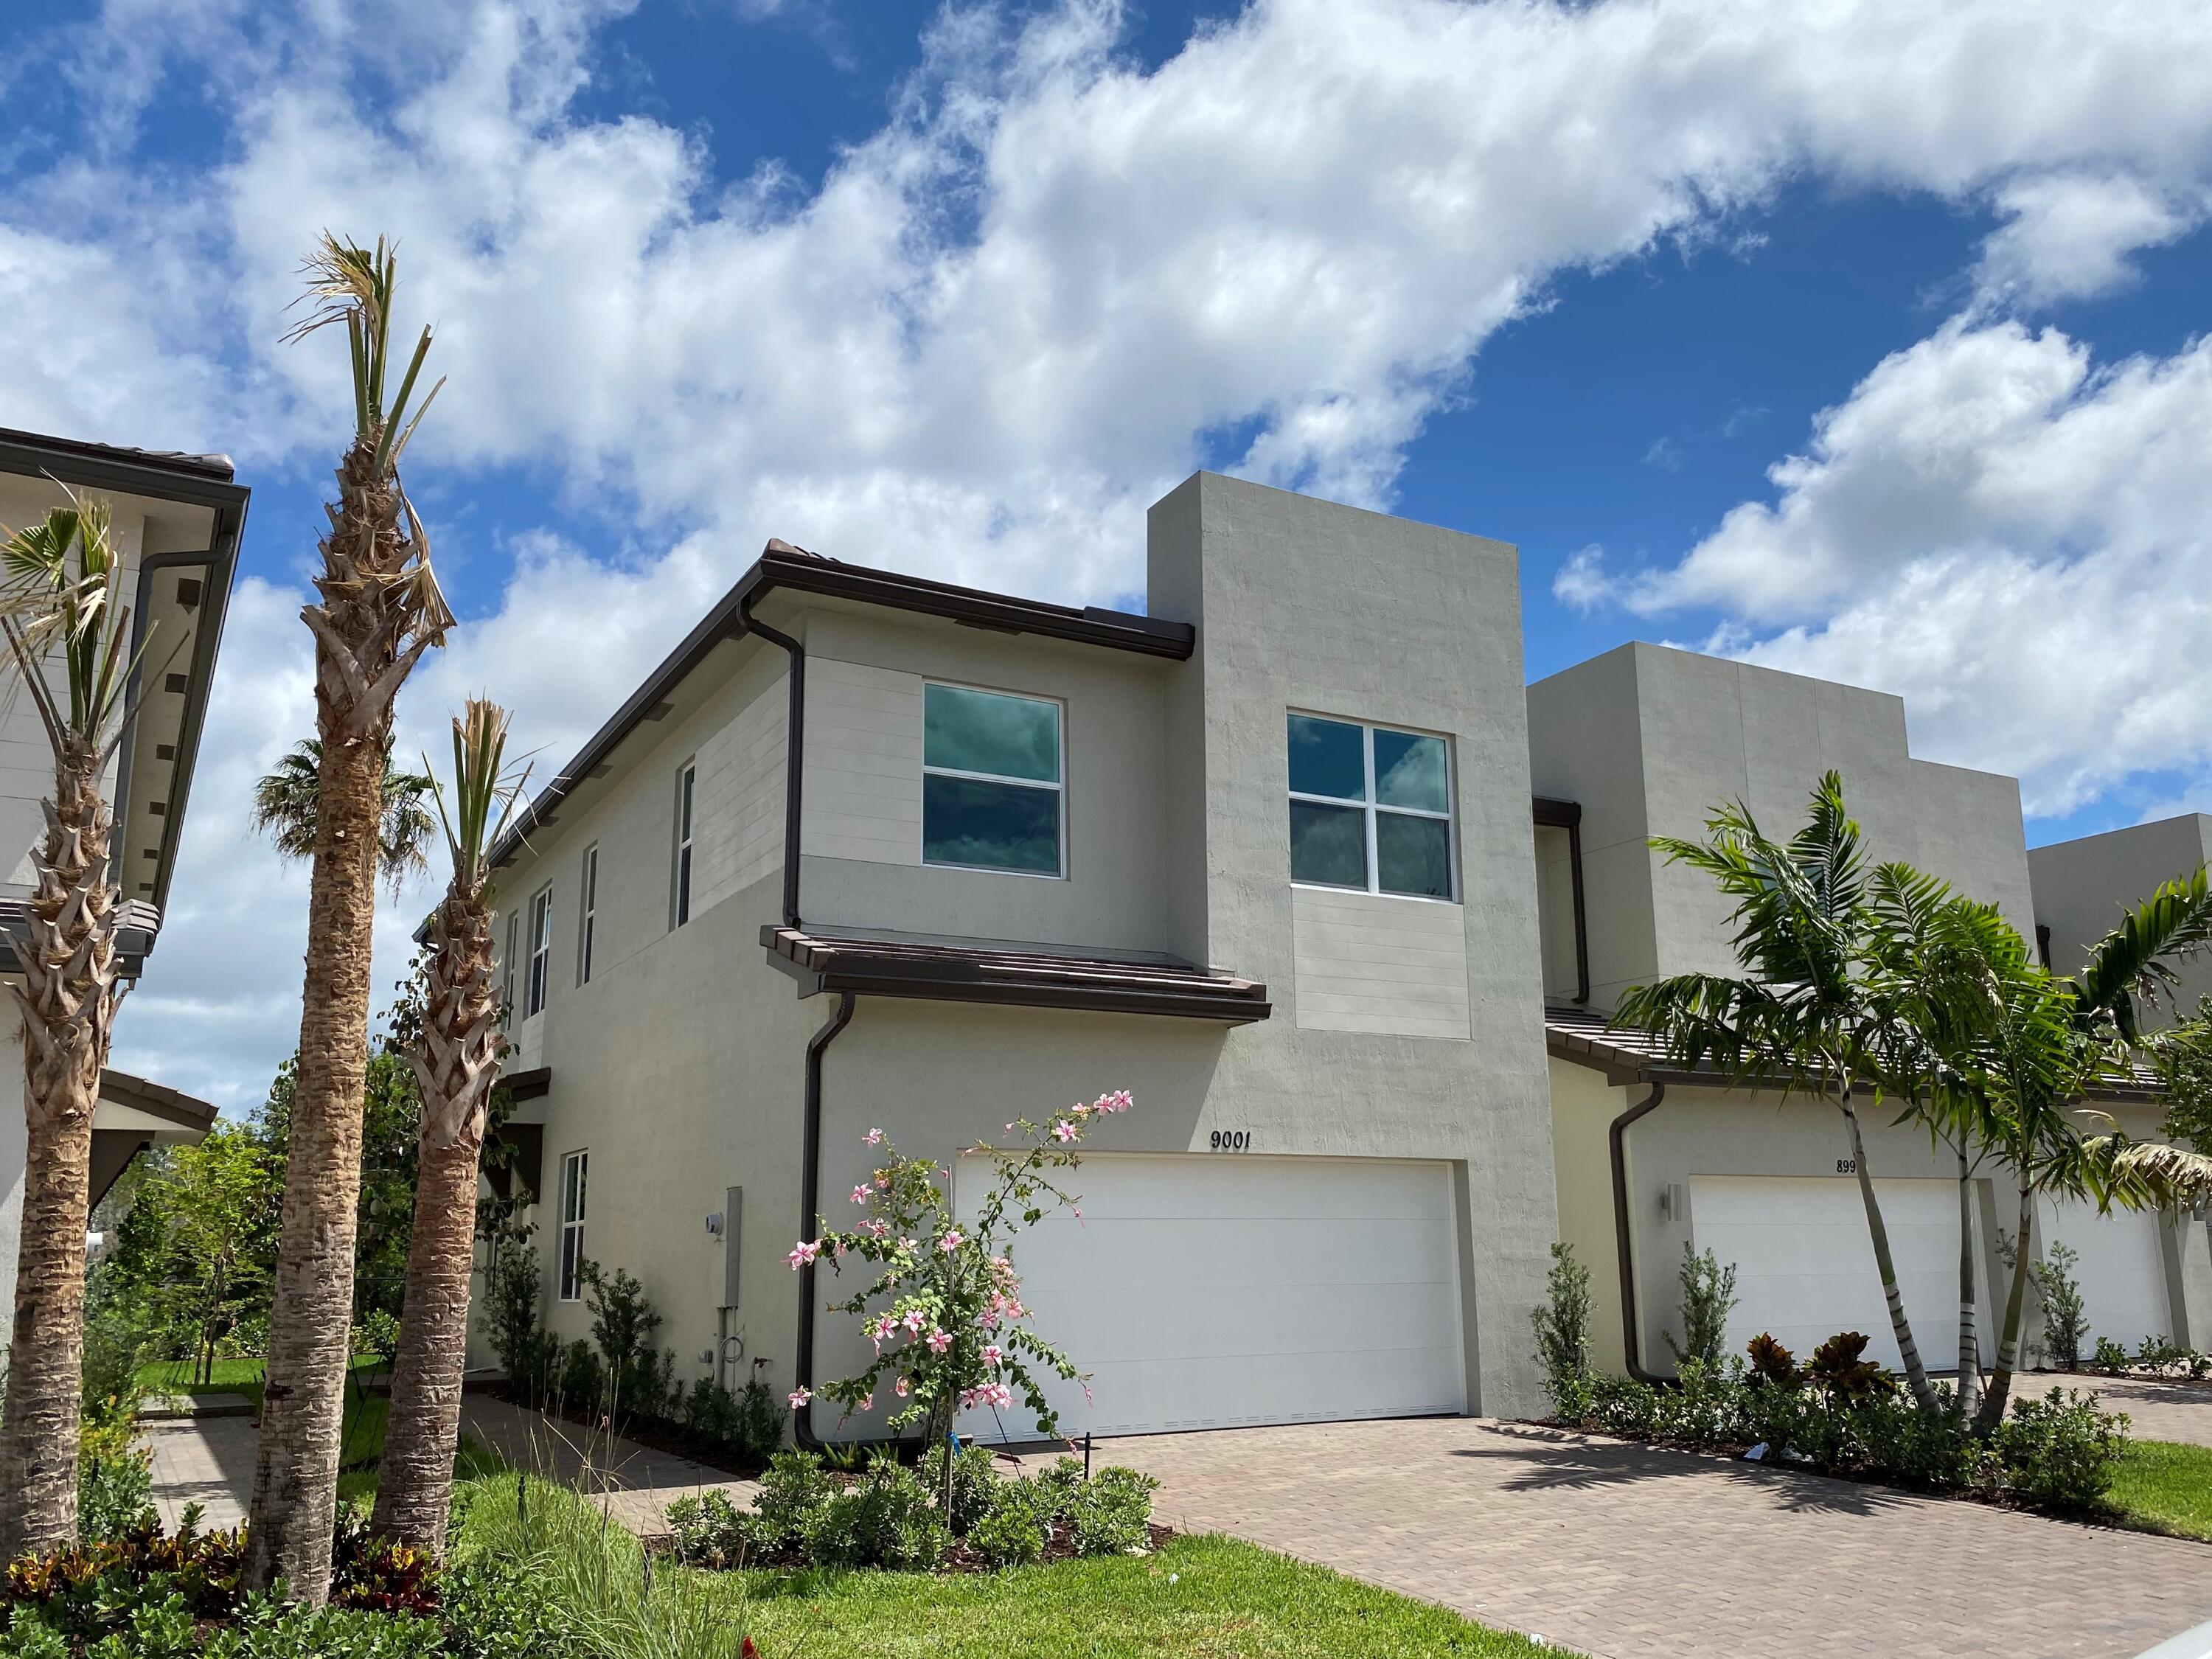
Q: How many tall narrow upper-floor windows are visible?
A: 4